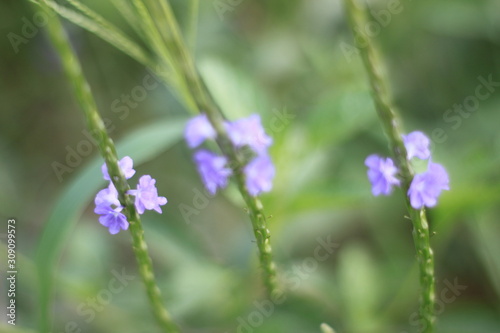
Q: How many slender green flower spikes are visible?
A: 3